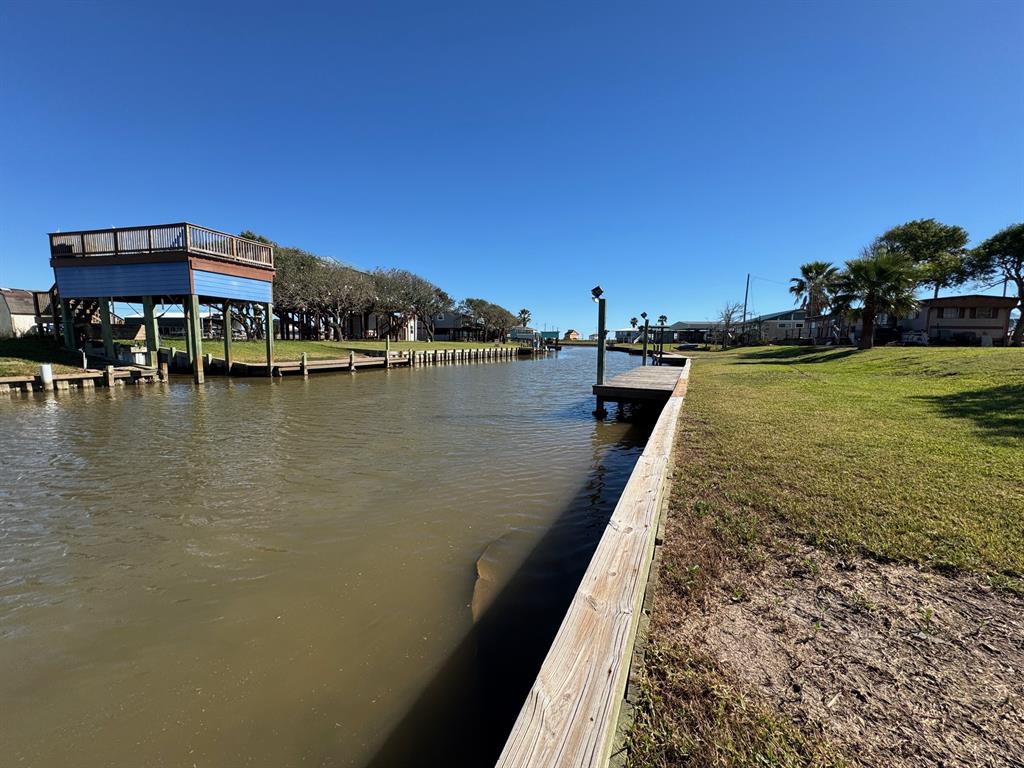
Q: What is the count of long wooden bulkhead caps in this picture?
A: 1